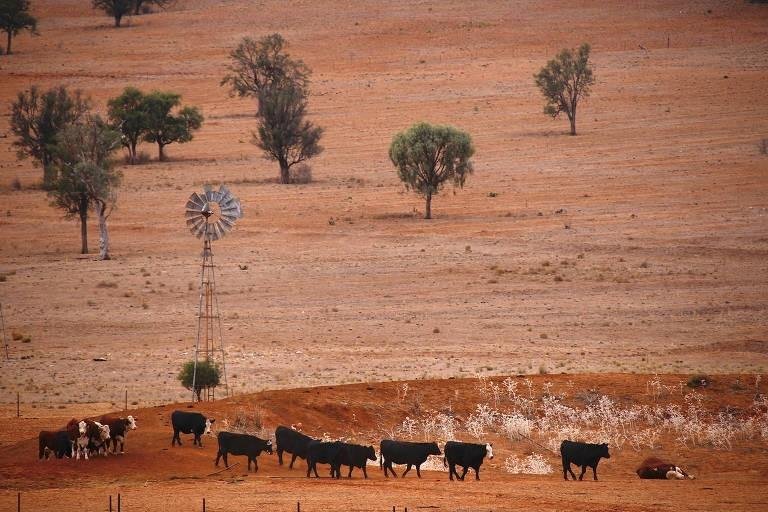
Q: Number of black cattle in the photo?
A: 8